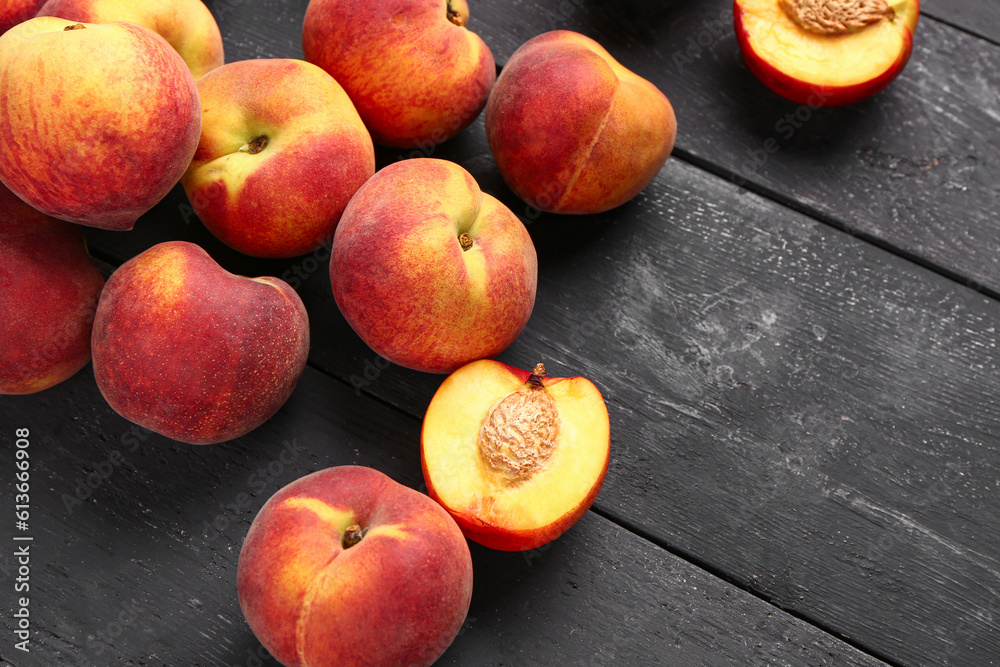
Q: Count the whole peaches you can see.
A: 10